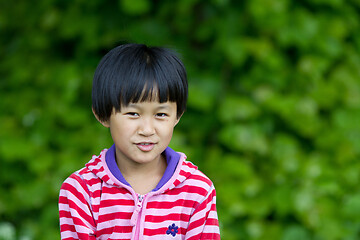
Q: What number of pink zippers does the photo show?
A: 1